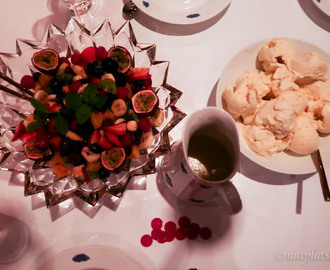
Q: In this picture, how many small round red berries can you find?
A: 11